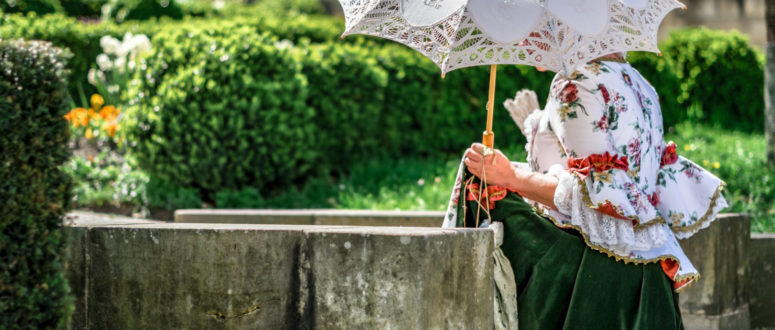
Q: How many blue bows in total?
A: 0